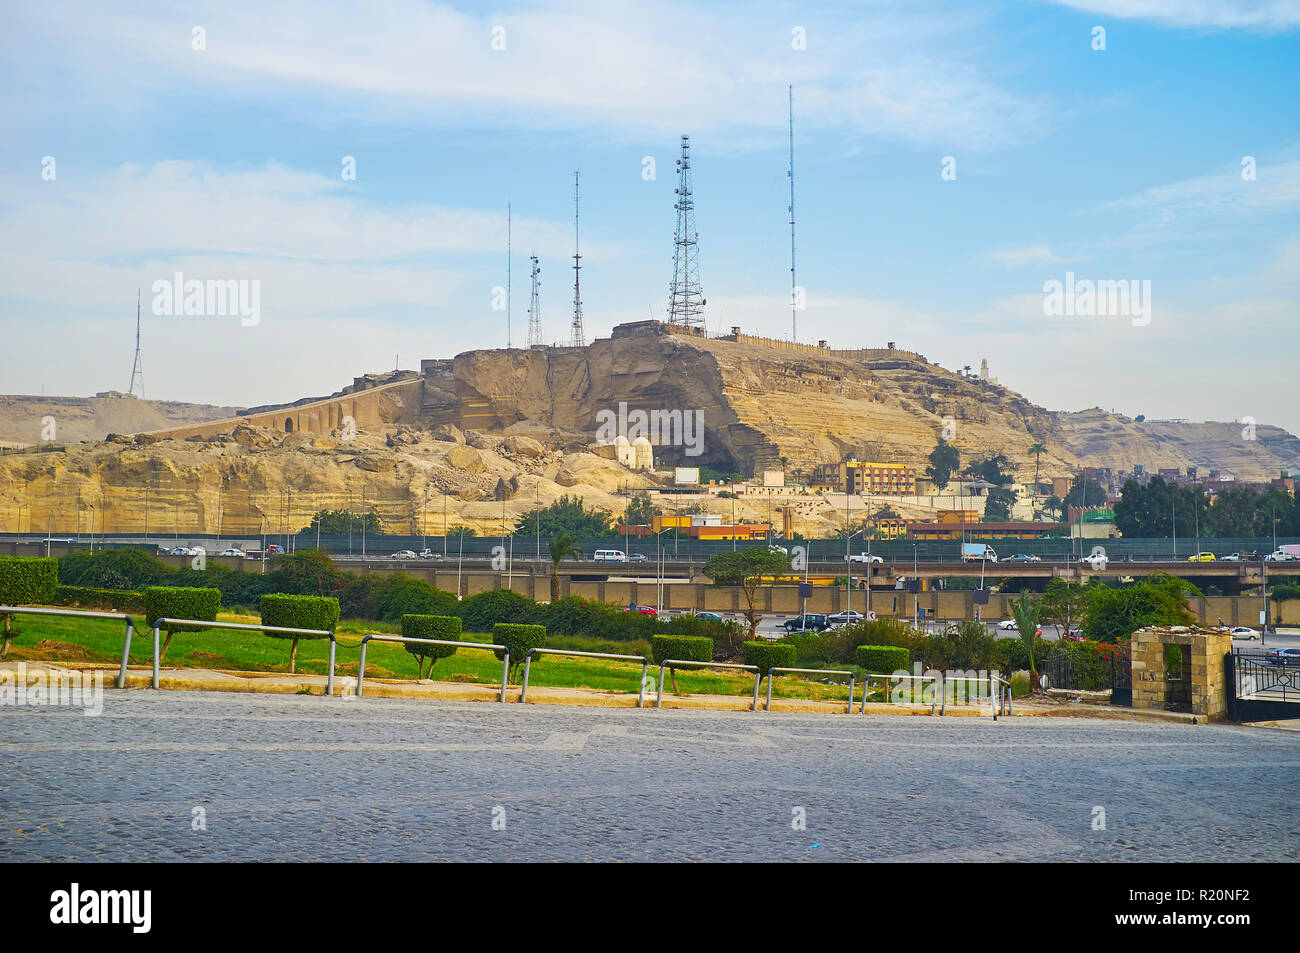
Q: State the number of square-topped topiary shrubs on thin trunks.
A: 8